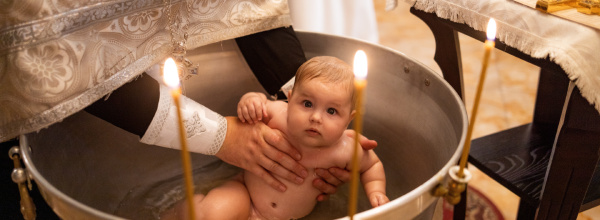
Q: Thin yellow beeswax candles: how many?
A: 3